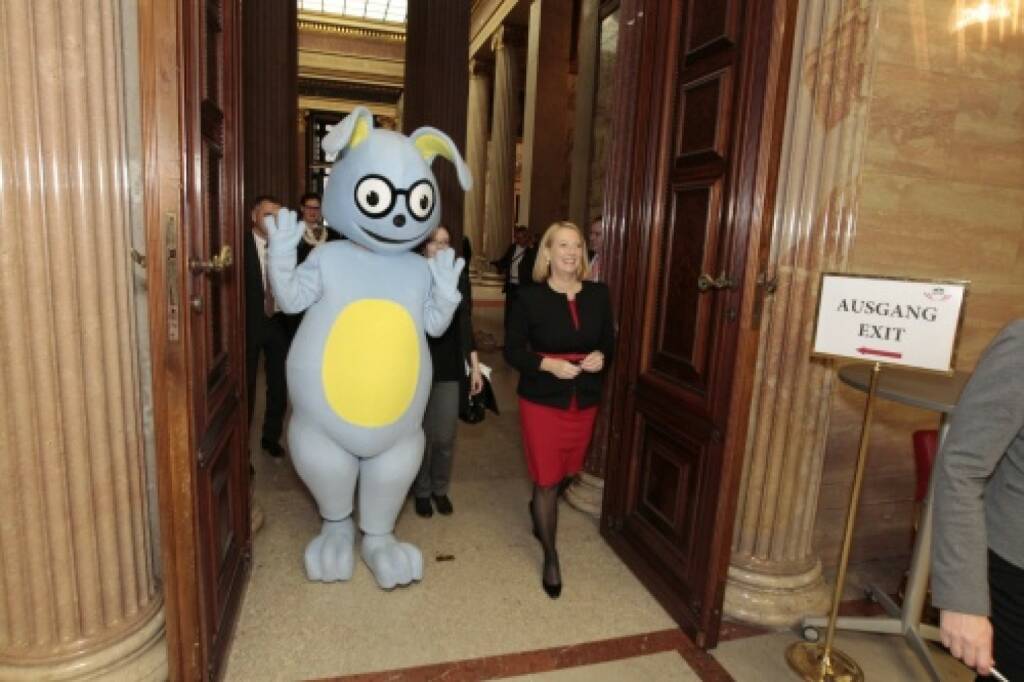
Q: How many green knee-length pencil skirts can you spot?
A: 0